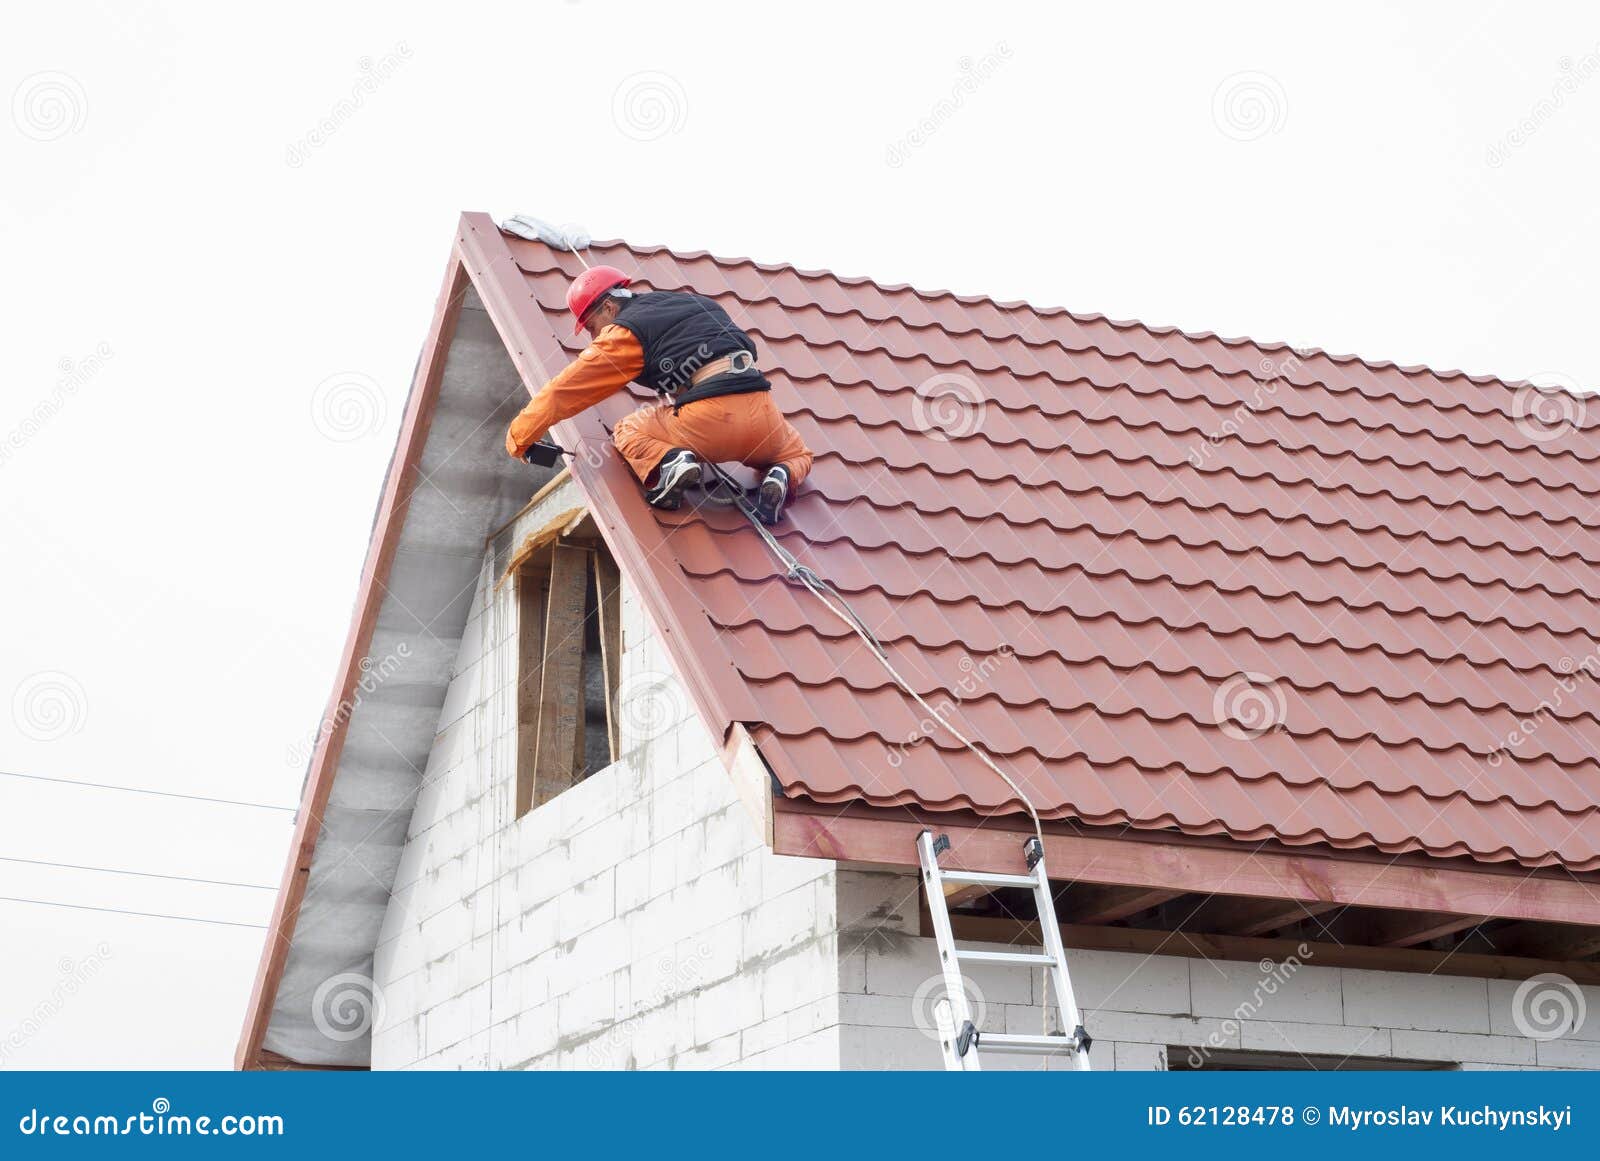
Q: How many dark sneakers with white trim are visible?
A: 2